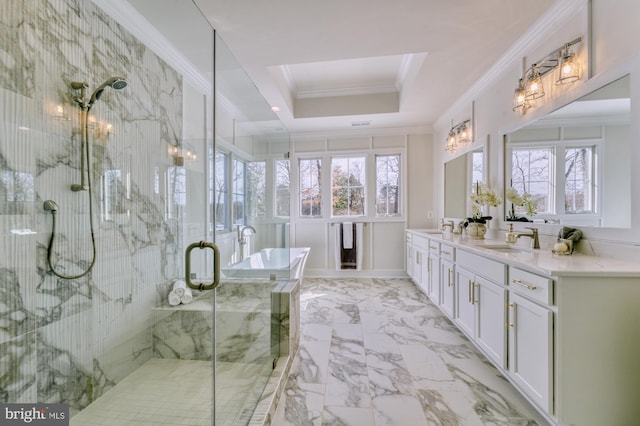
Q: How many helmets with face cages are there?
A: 0